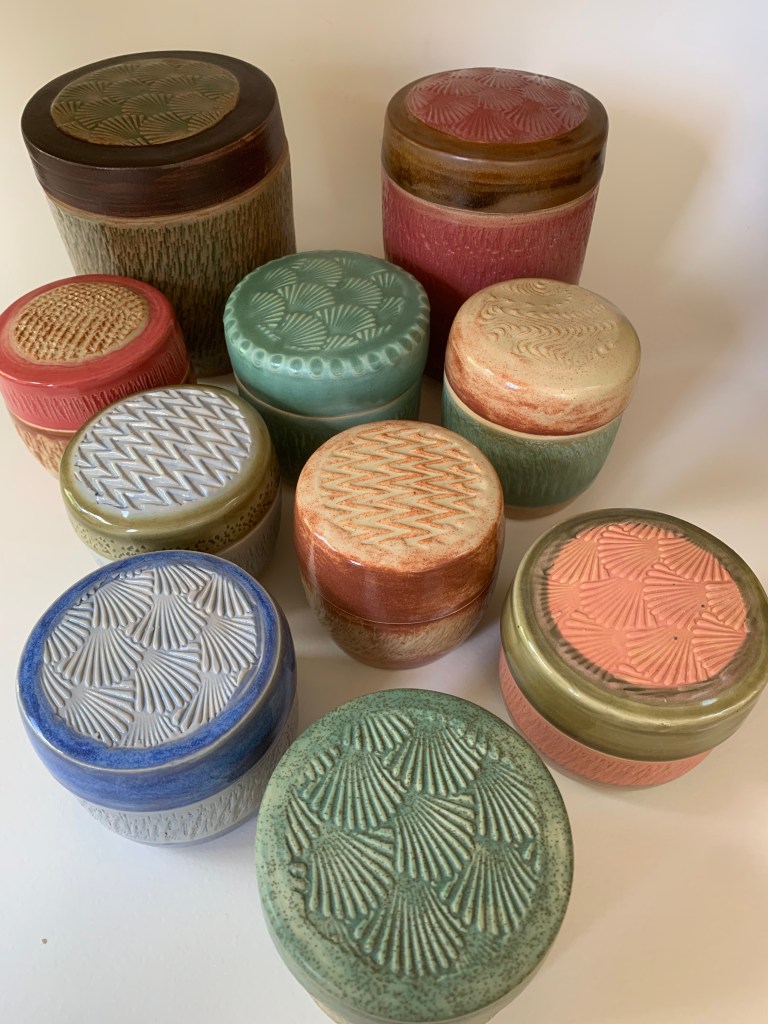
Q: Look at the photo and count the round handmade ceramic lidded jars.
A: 10